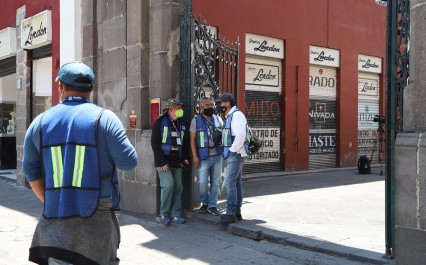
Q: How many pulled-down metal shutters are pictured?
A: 3